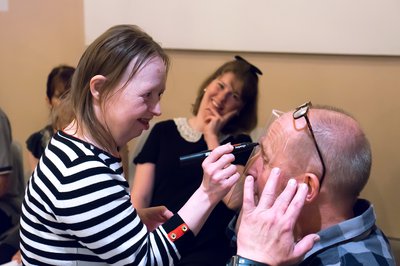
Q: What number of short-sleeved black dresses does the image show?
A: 1